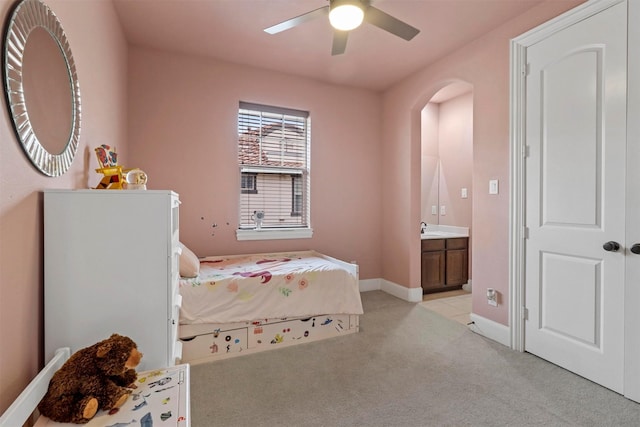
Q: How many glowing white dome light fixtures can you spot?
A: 1